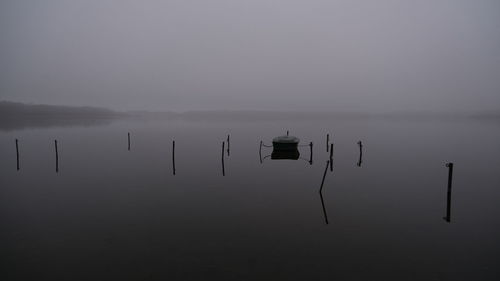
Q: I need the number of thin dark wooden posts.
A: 13